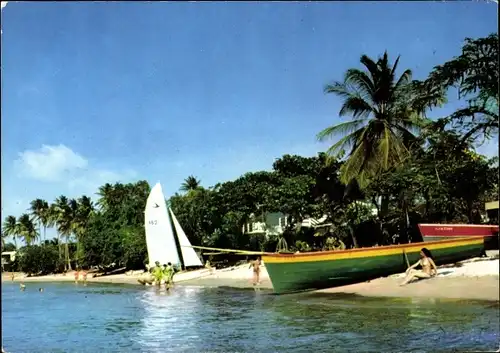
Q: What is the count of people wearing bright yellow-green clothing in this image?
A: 3